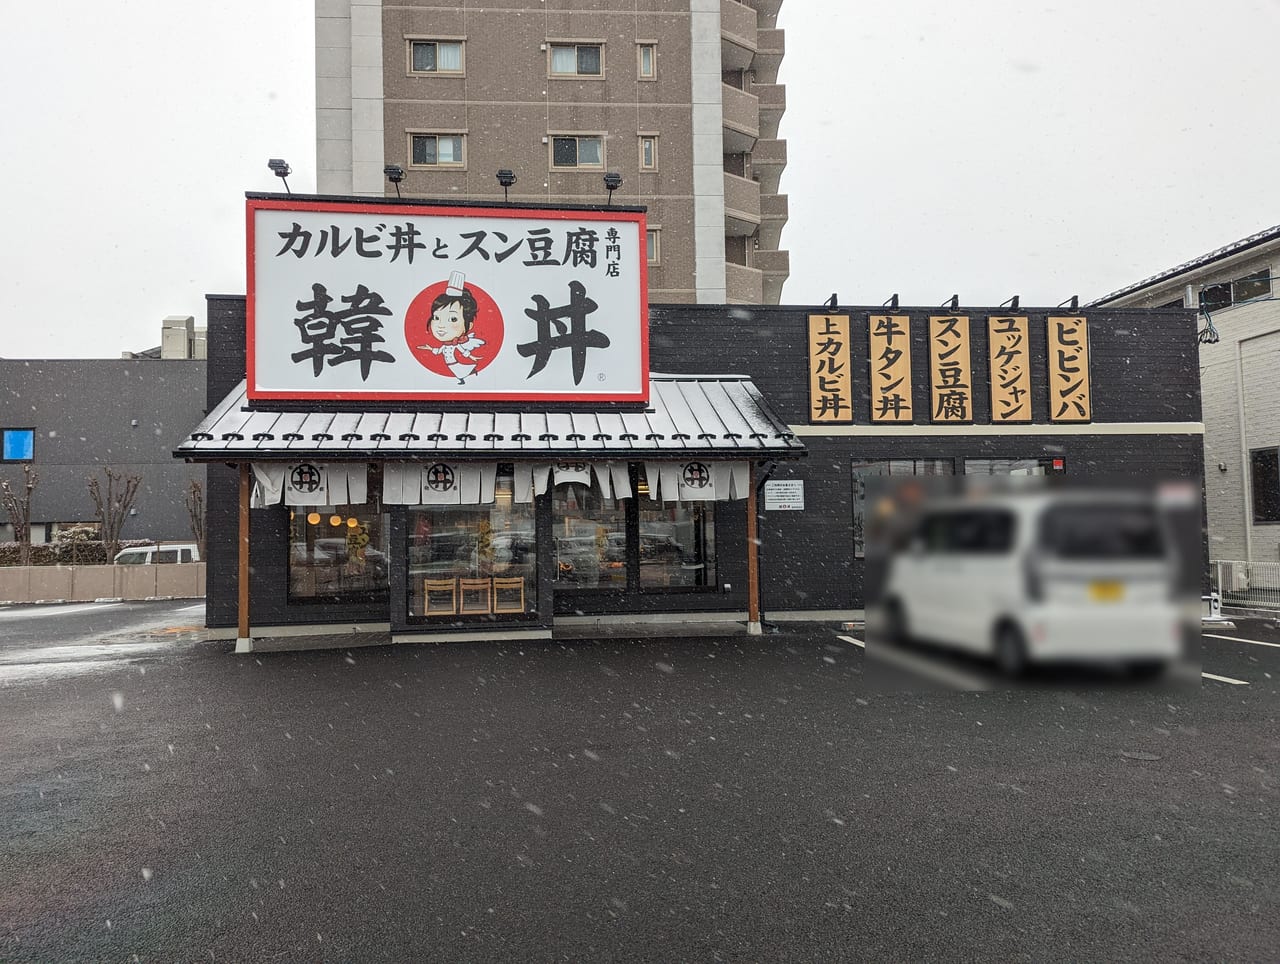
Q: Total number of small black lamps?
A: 9